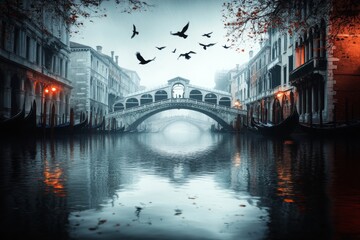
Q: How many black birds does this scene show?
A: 9